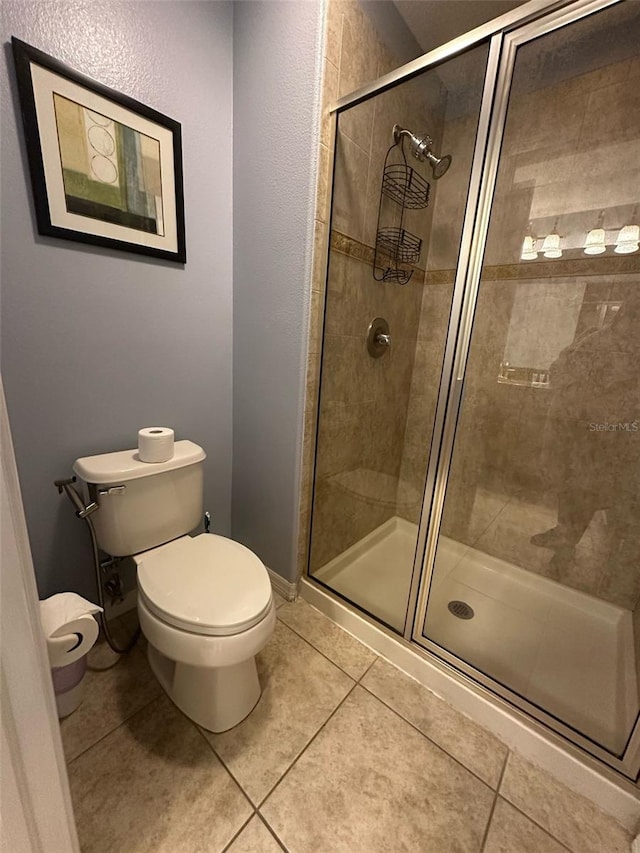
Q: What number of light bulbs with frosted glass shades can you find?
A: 4